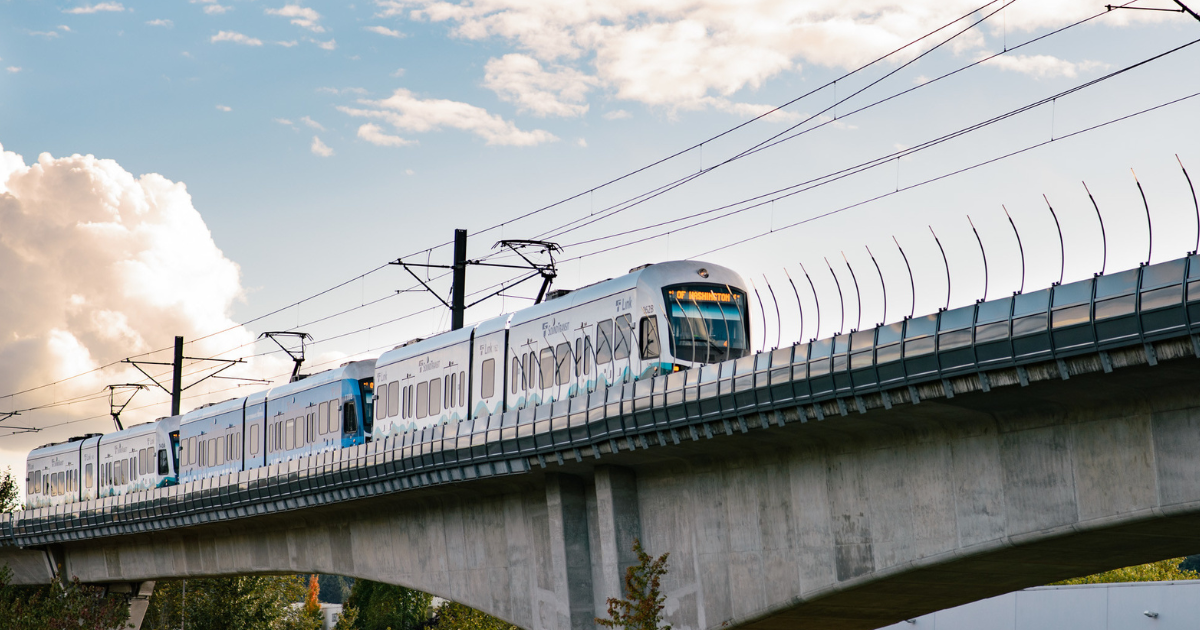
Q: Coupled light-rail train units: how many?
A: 3